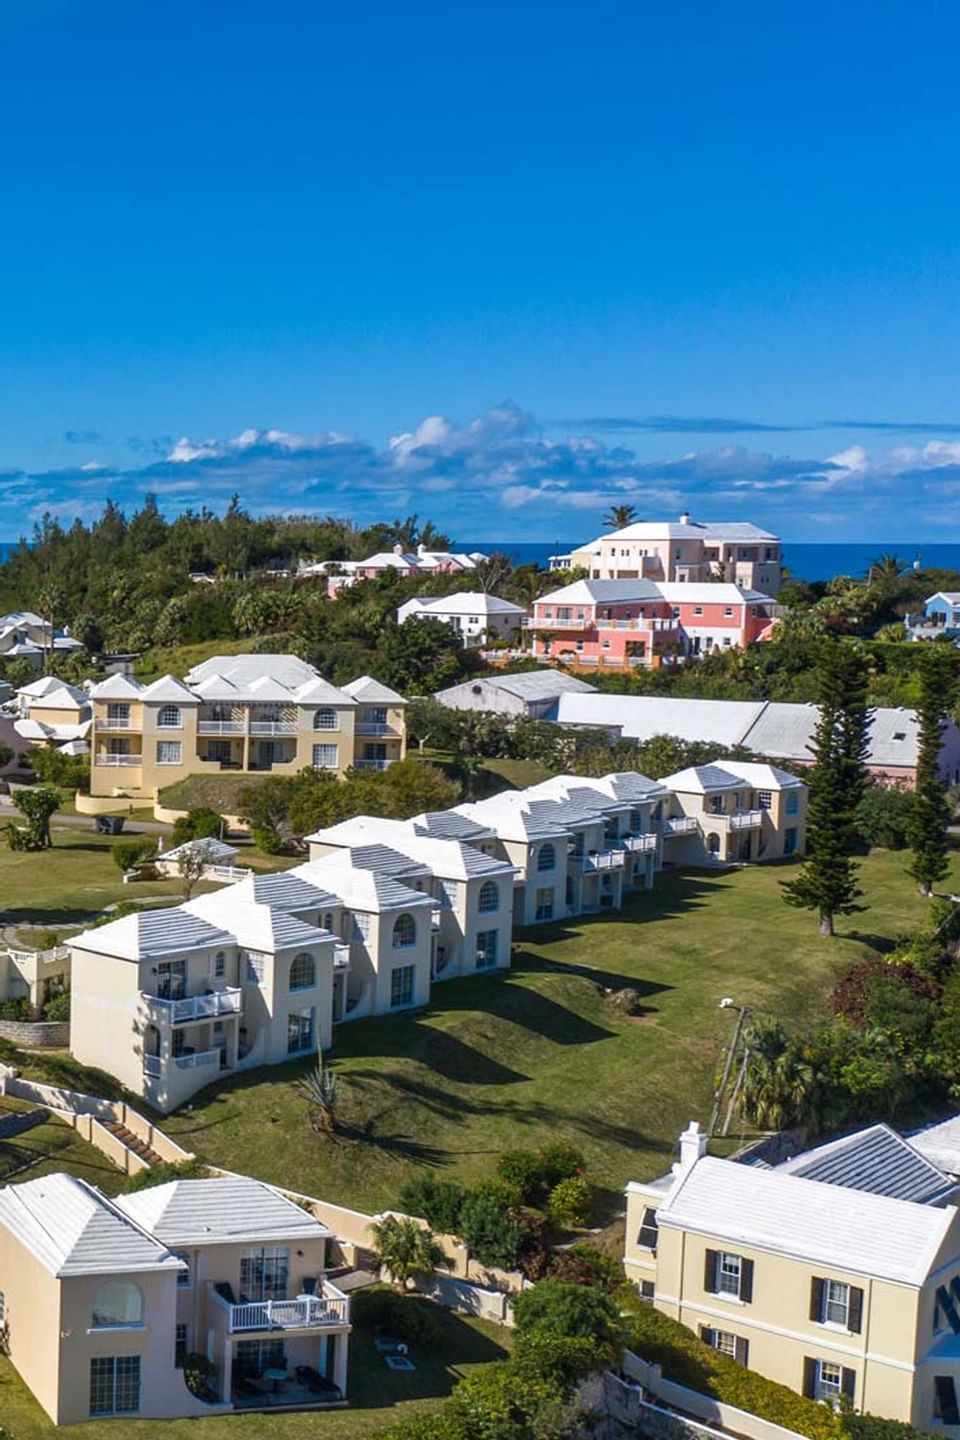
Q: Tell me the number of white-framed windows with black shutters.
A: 4